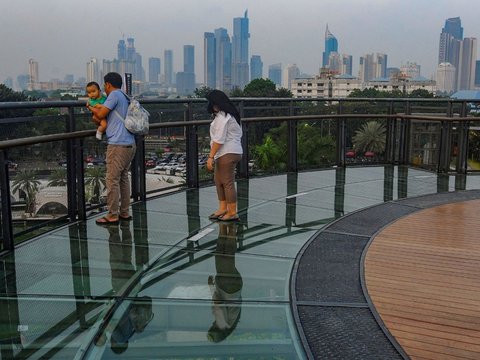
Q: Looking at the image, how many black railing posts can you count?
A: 11